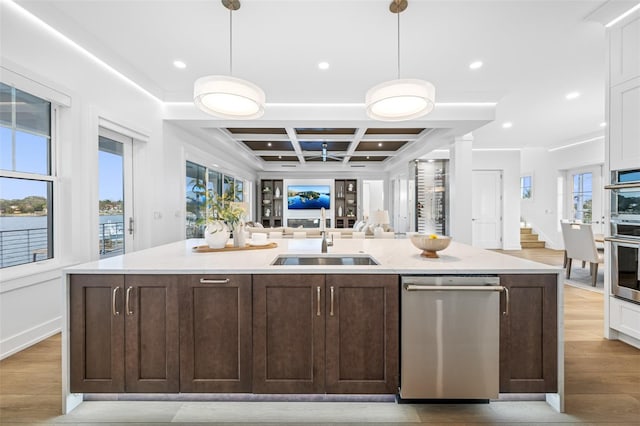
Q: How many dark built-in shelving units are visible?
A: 2